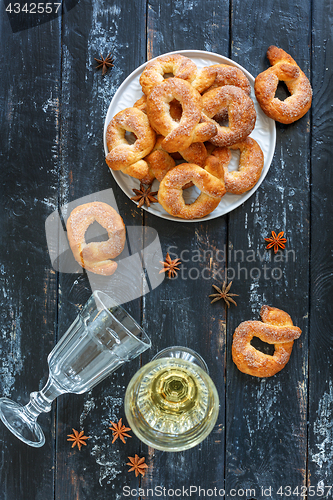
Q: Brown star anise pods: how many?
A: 8